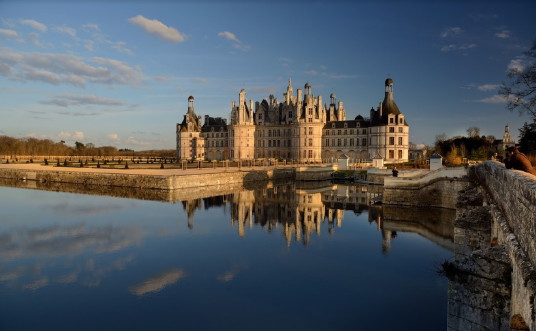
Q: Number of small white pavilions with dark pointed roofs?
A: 3